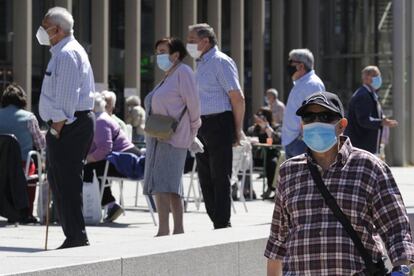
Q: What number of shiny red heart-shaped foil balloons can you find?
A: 0